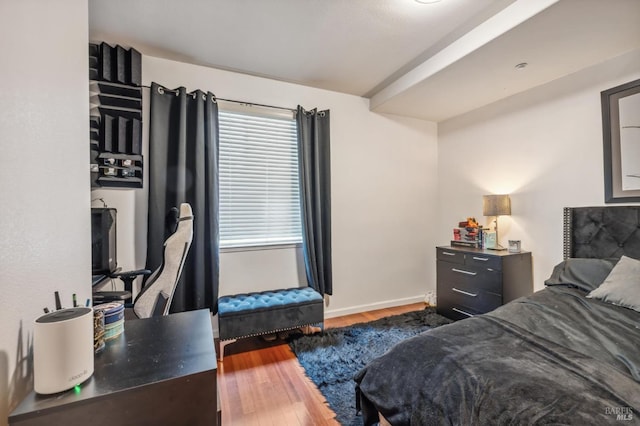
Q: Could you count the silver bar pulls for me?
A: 5